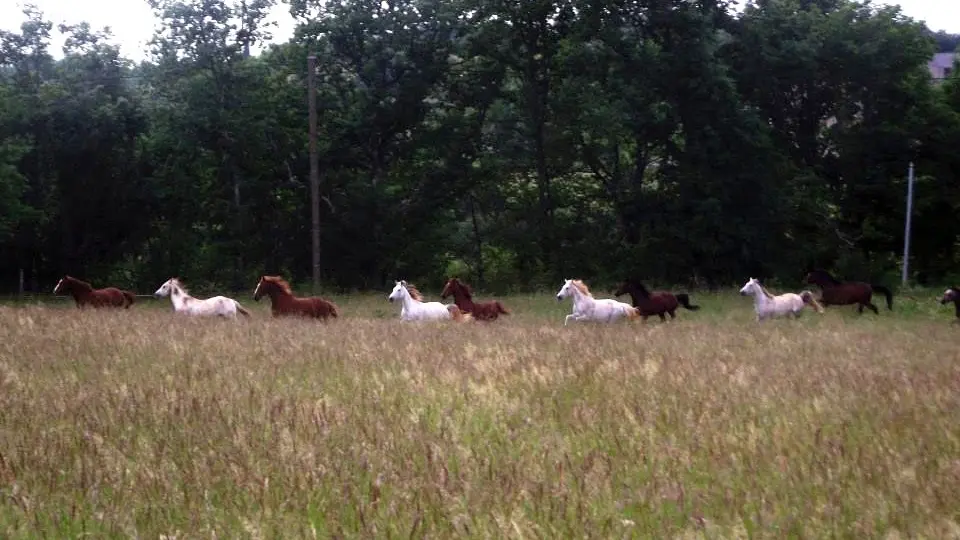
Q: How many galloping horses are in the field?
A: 10